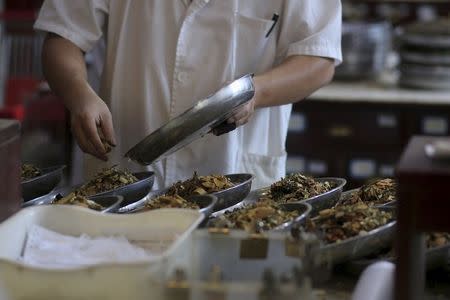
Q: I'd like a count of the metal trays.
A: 11